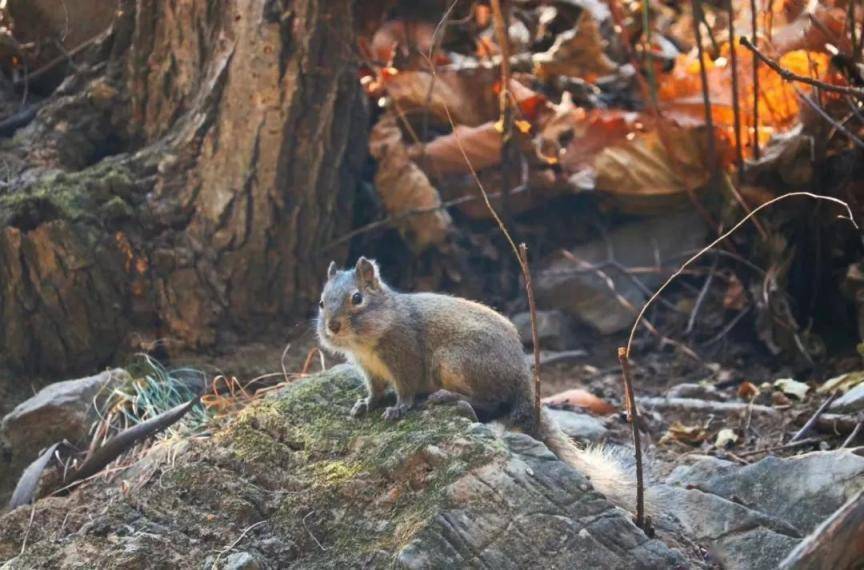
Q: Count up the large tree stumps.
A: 1